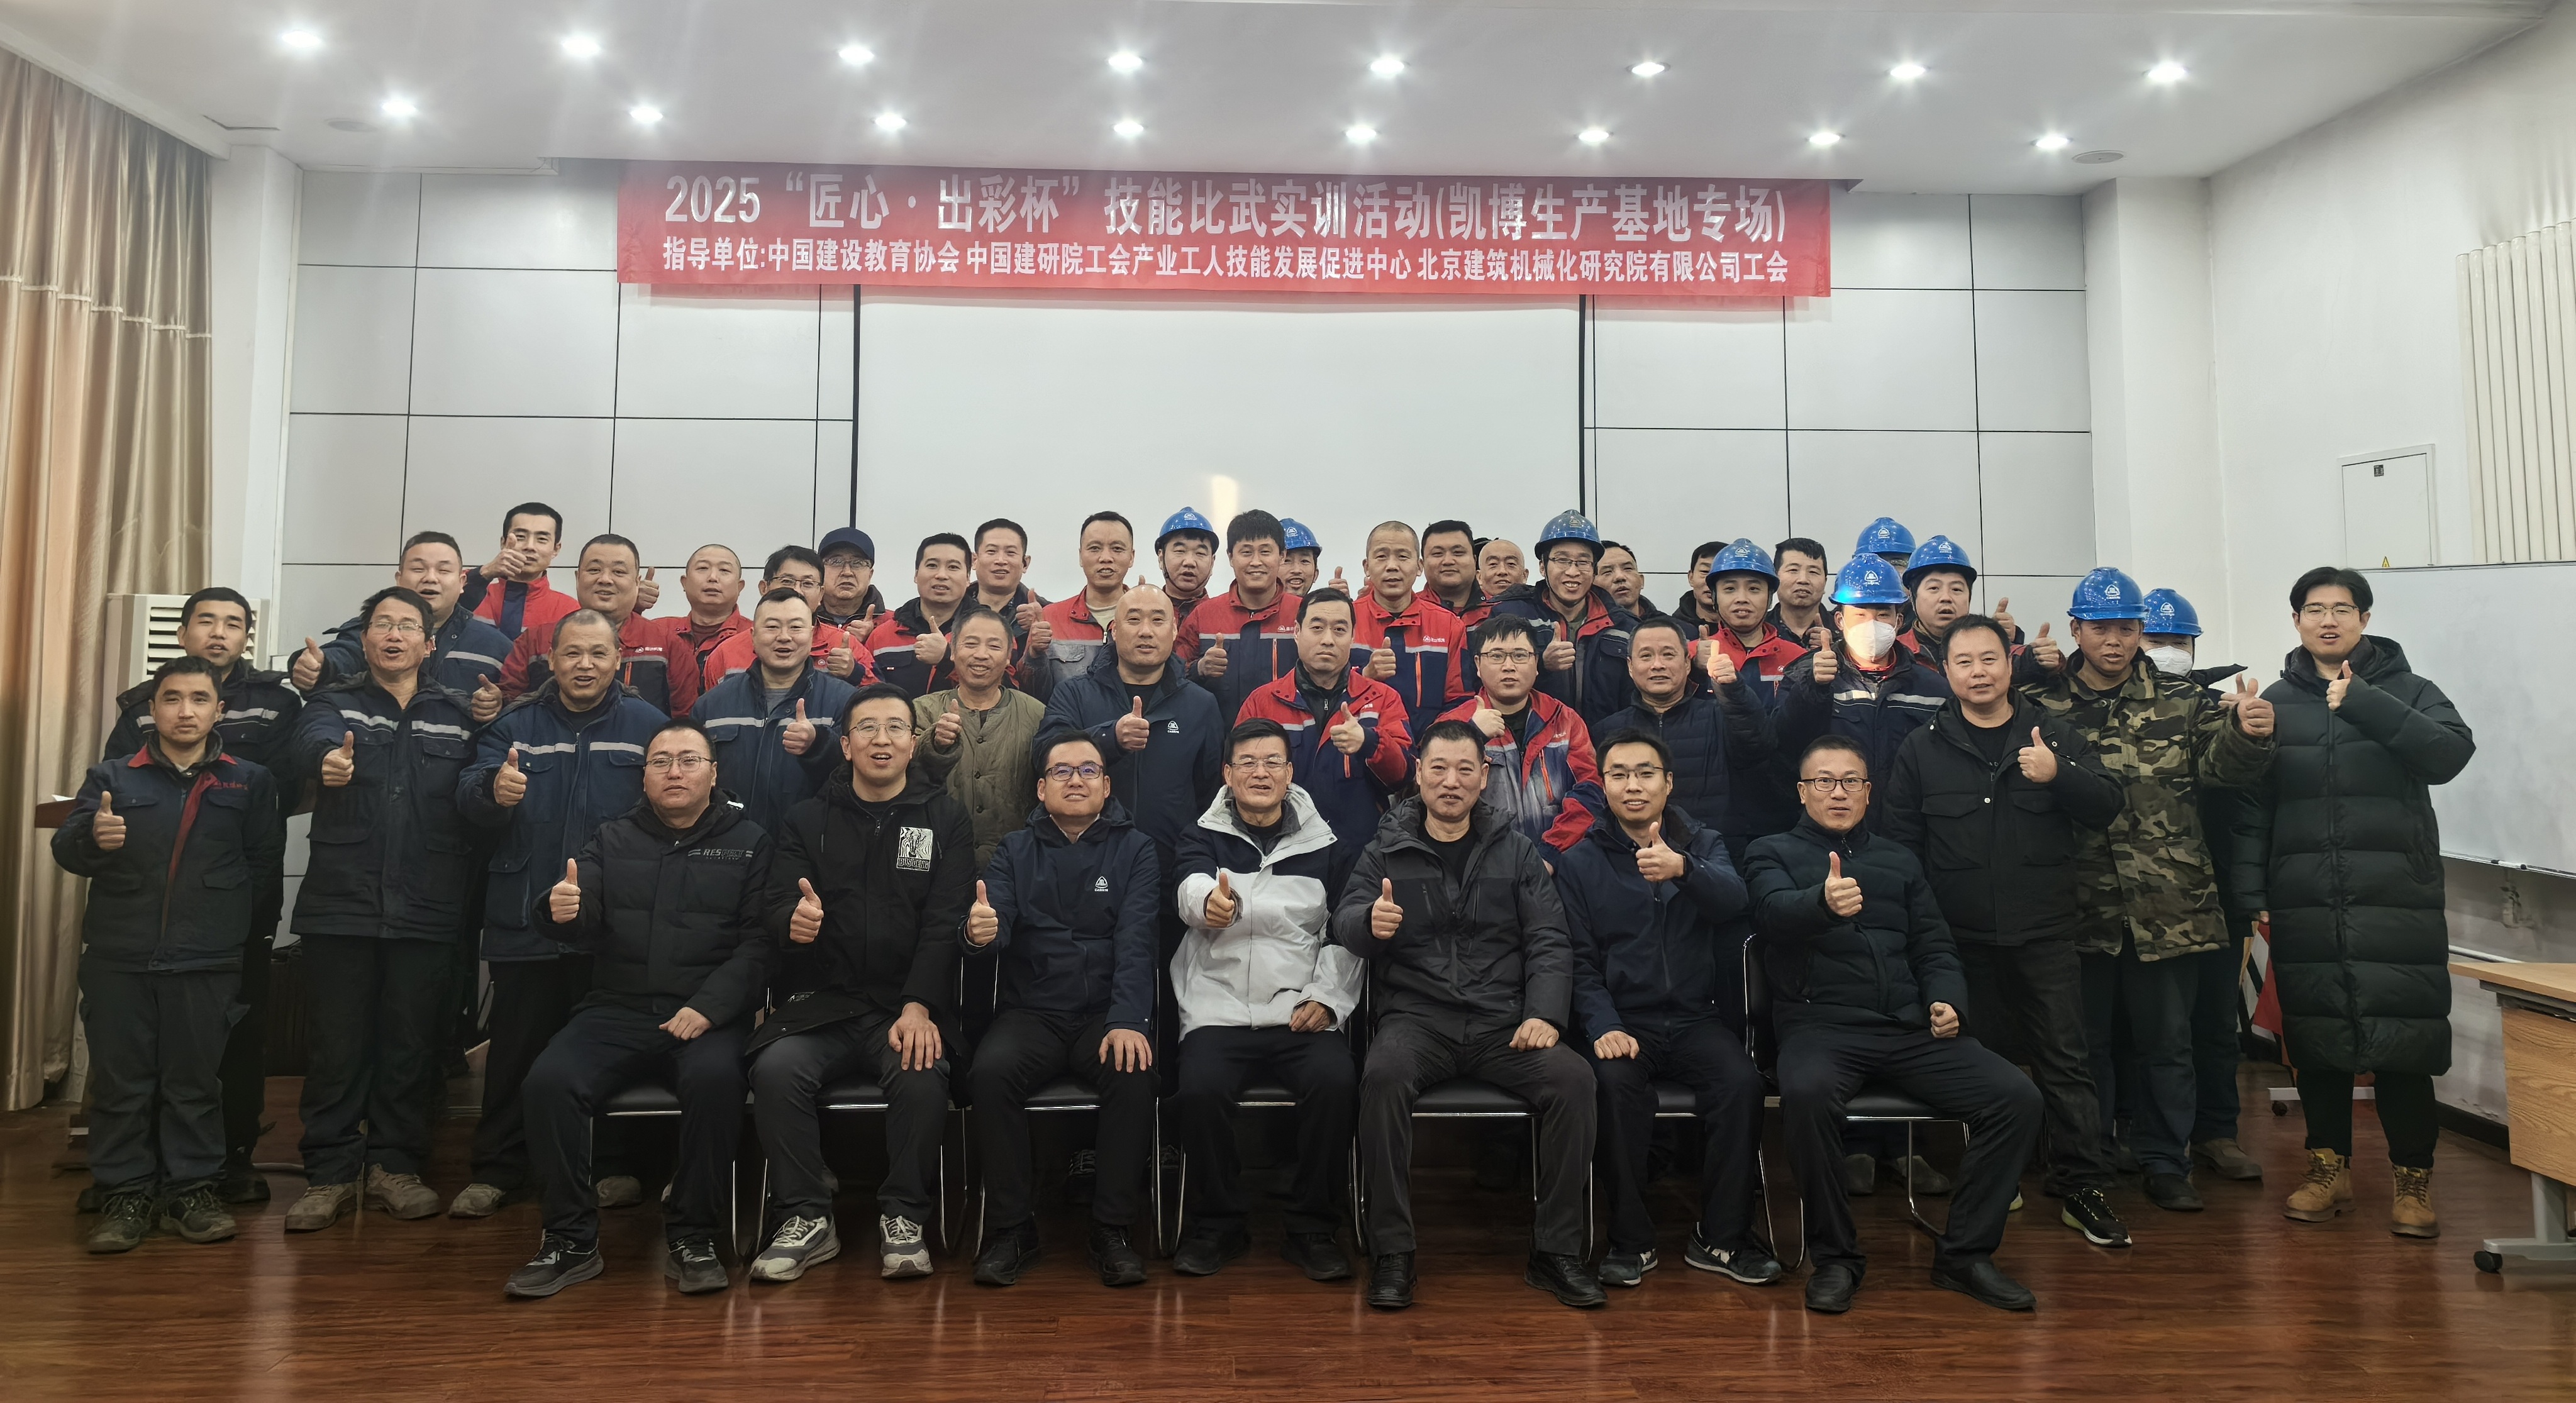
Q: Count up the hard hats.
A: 9